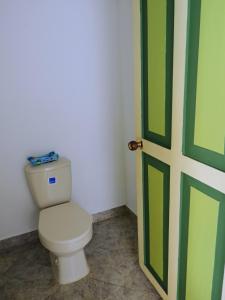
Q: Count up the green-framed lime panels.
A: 4